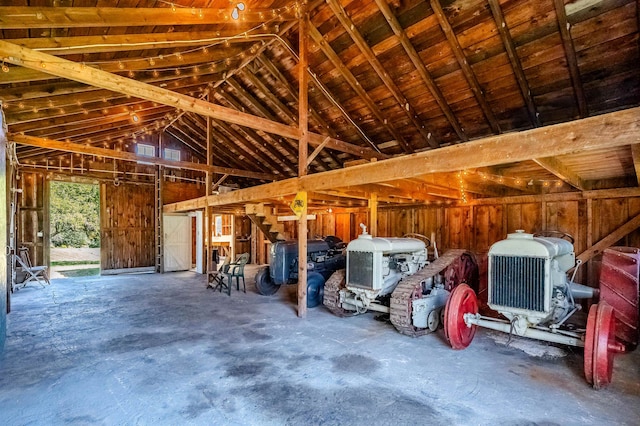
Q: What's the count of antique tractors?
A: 3